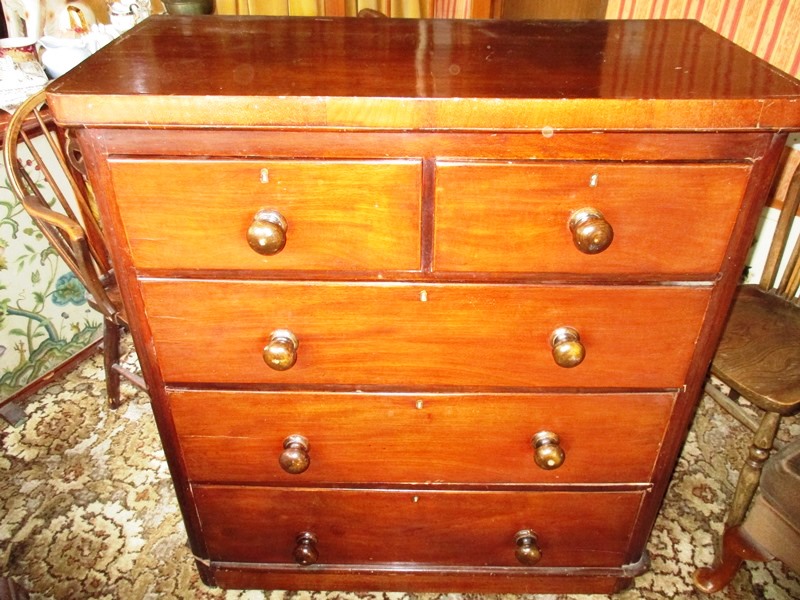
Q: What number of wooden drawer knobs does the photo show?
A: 8